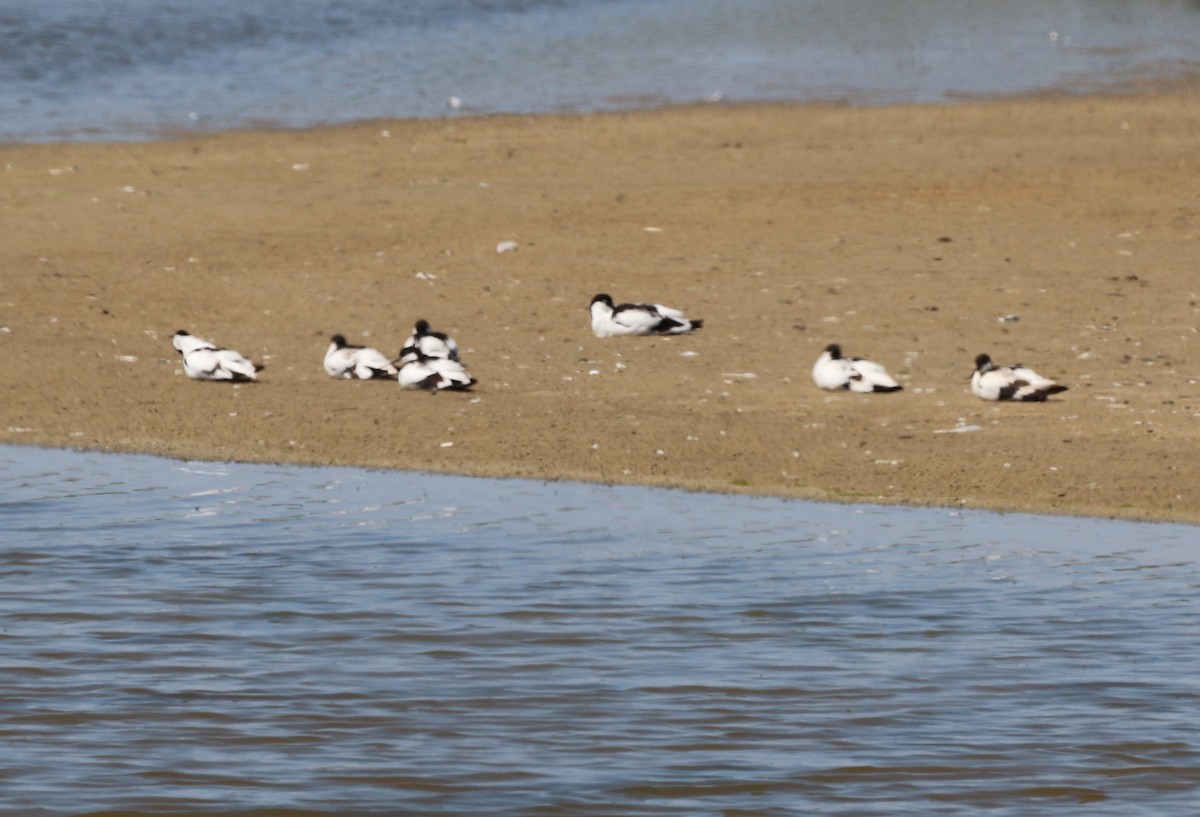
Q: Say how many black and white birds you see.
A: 7